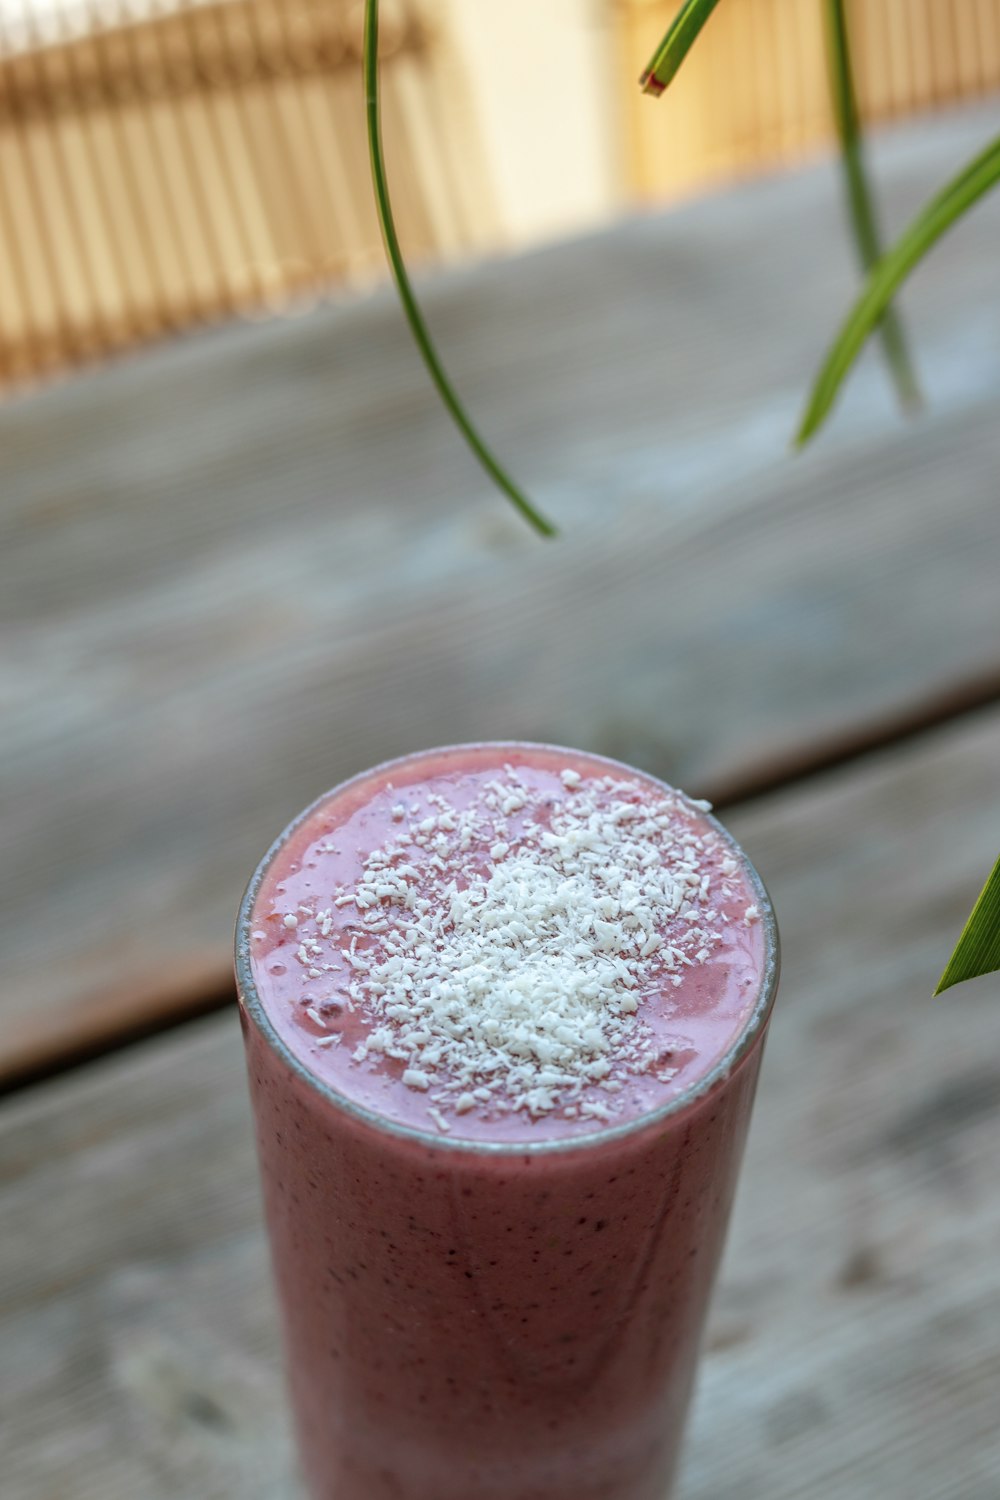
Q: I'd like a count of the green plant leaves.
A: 5